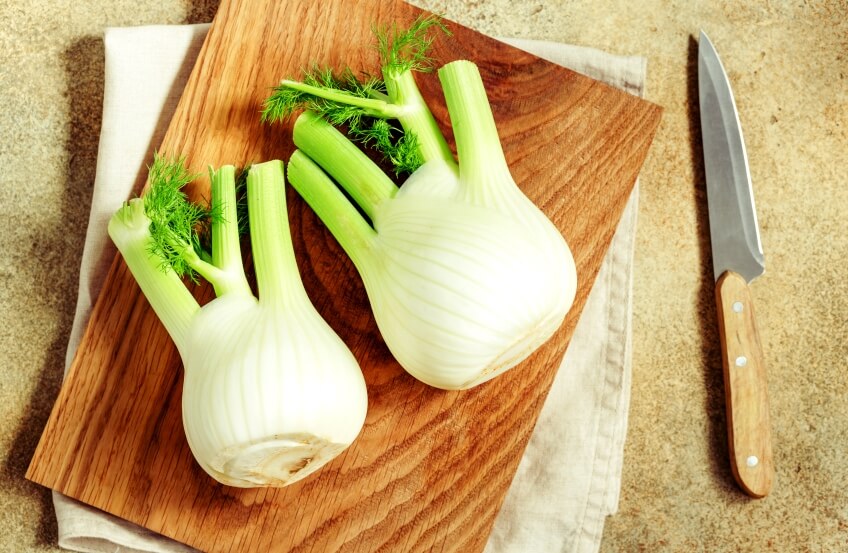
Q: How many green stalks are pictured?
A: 7